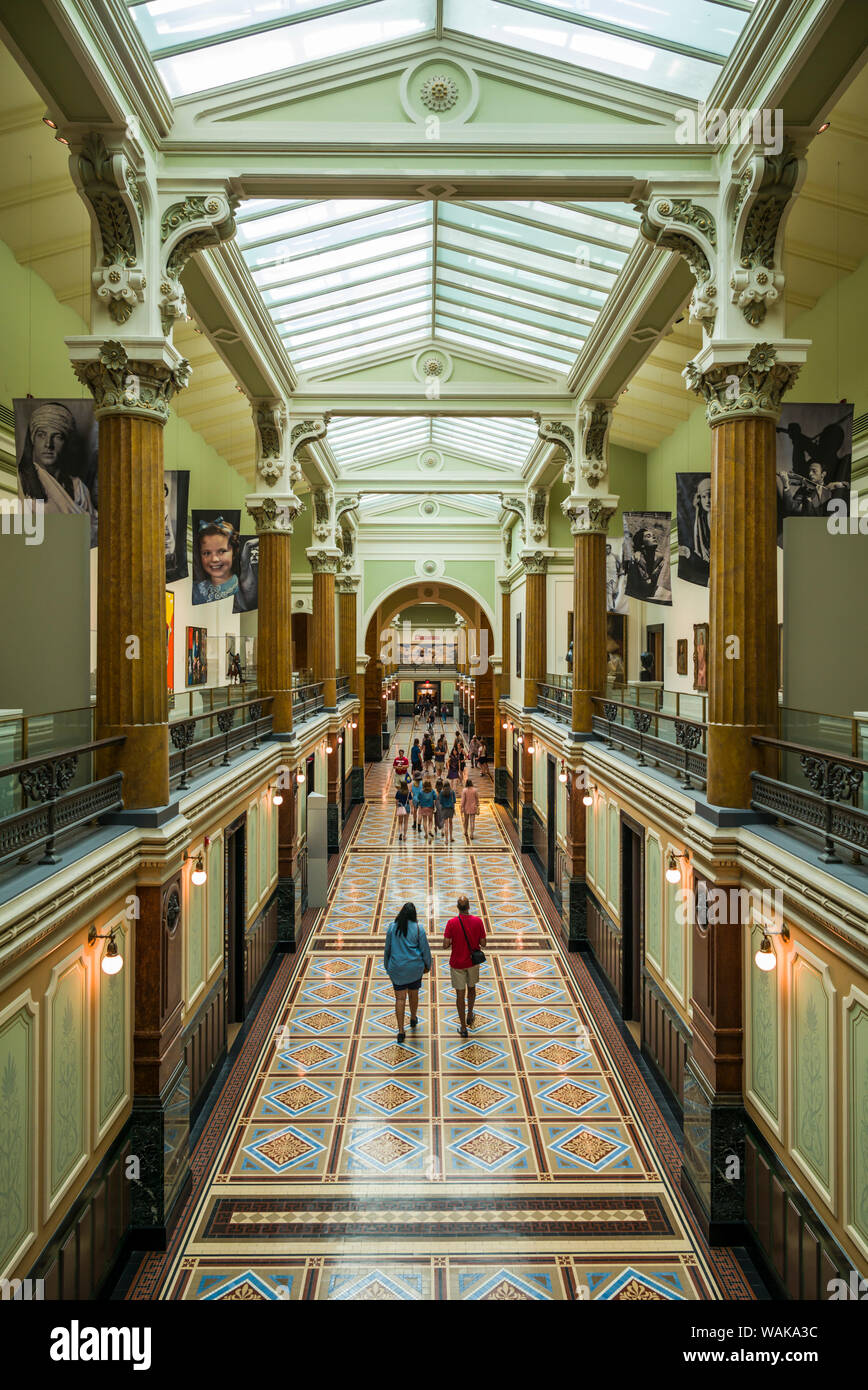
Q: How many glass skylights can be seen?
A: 4